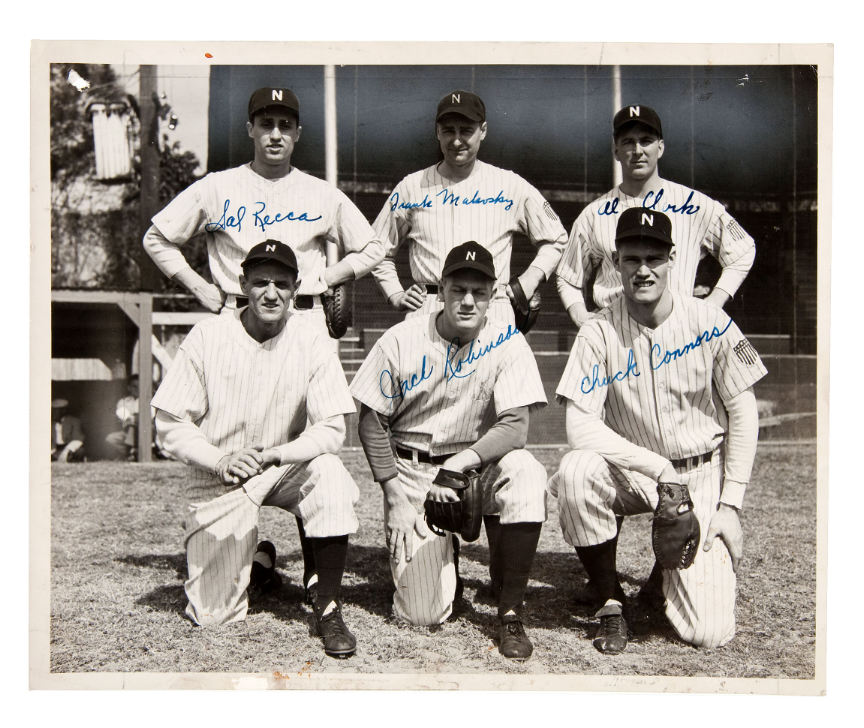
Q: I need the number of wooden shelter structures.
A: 1